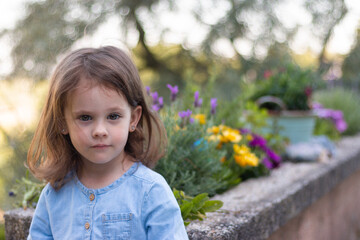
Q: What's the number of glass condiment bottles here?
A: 0